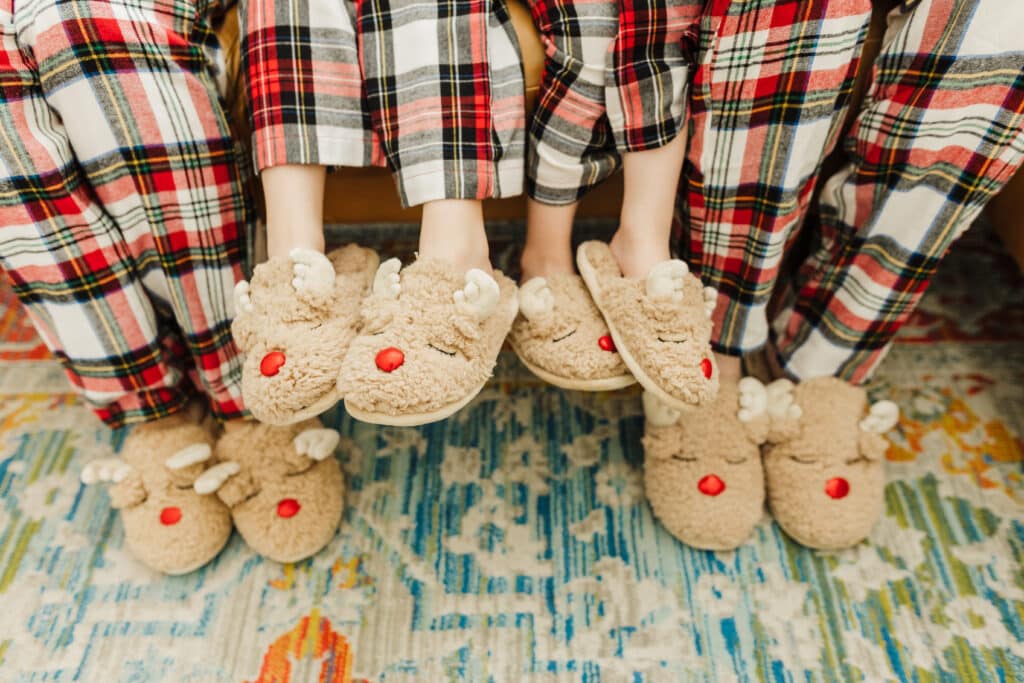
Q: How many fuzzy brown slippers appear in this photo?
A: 8